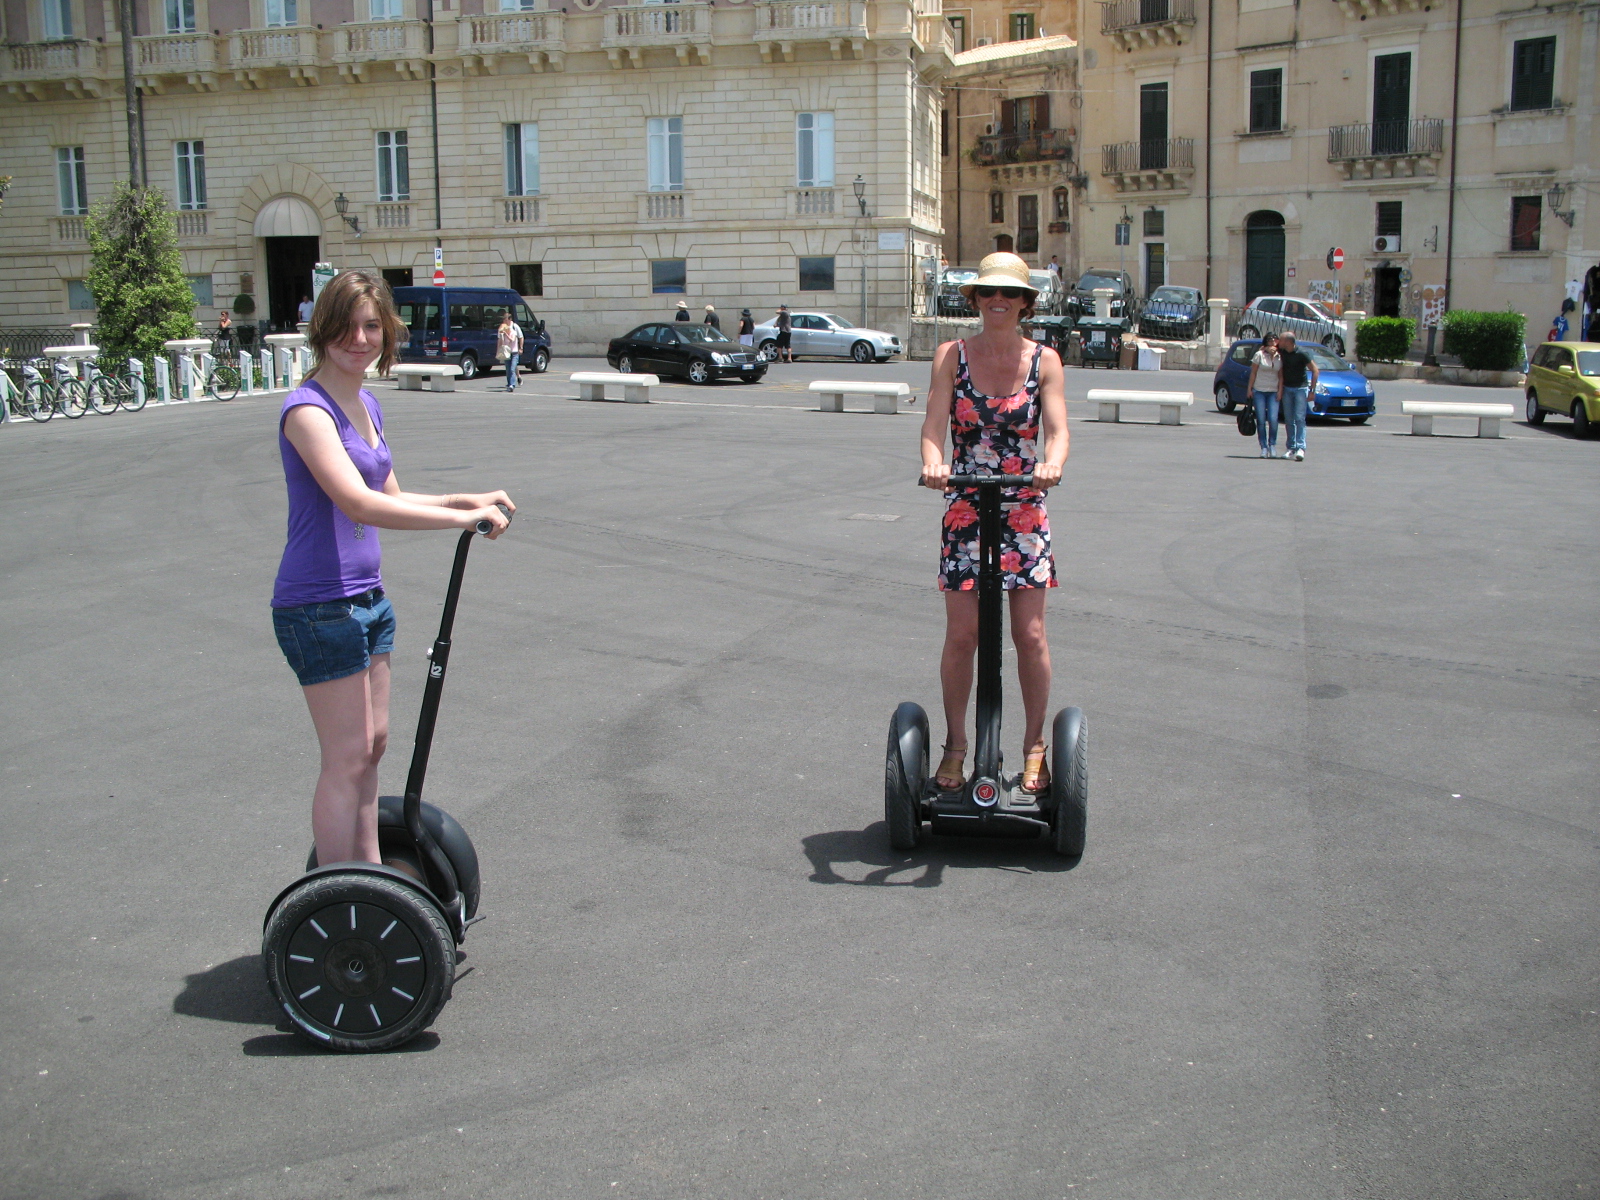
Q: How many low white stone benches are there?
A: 5